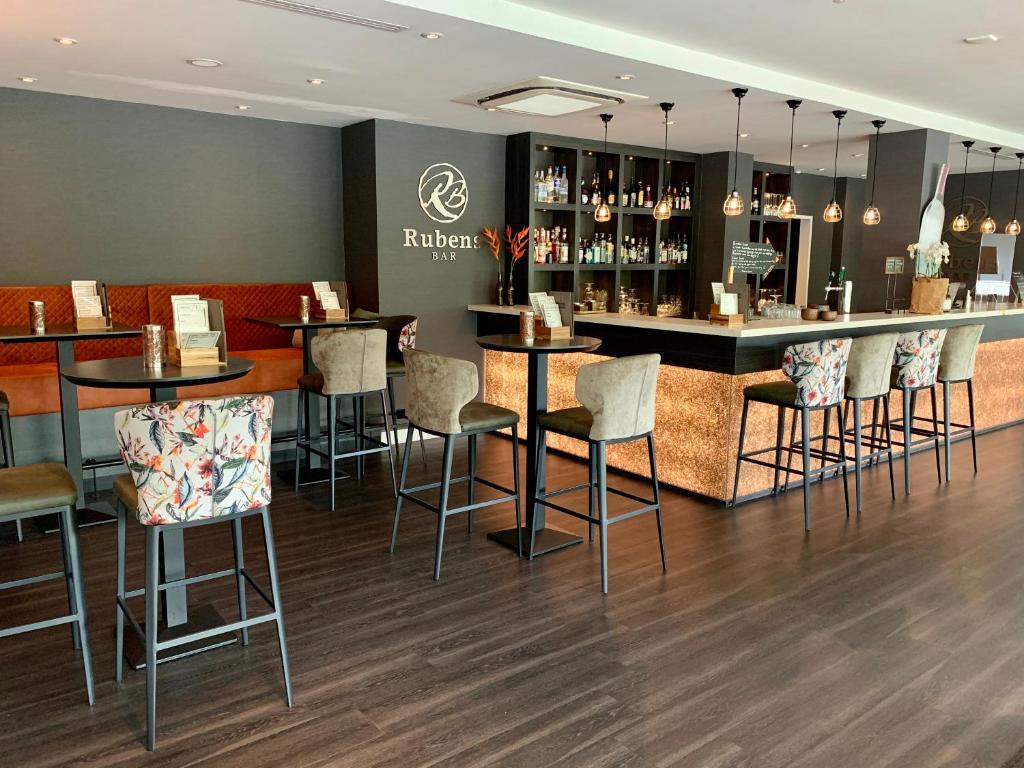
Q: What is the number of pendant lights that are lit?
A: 9